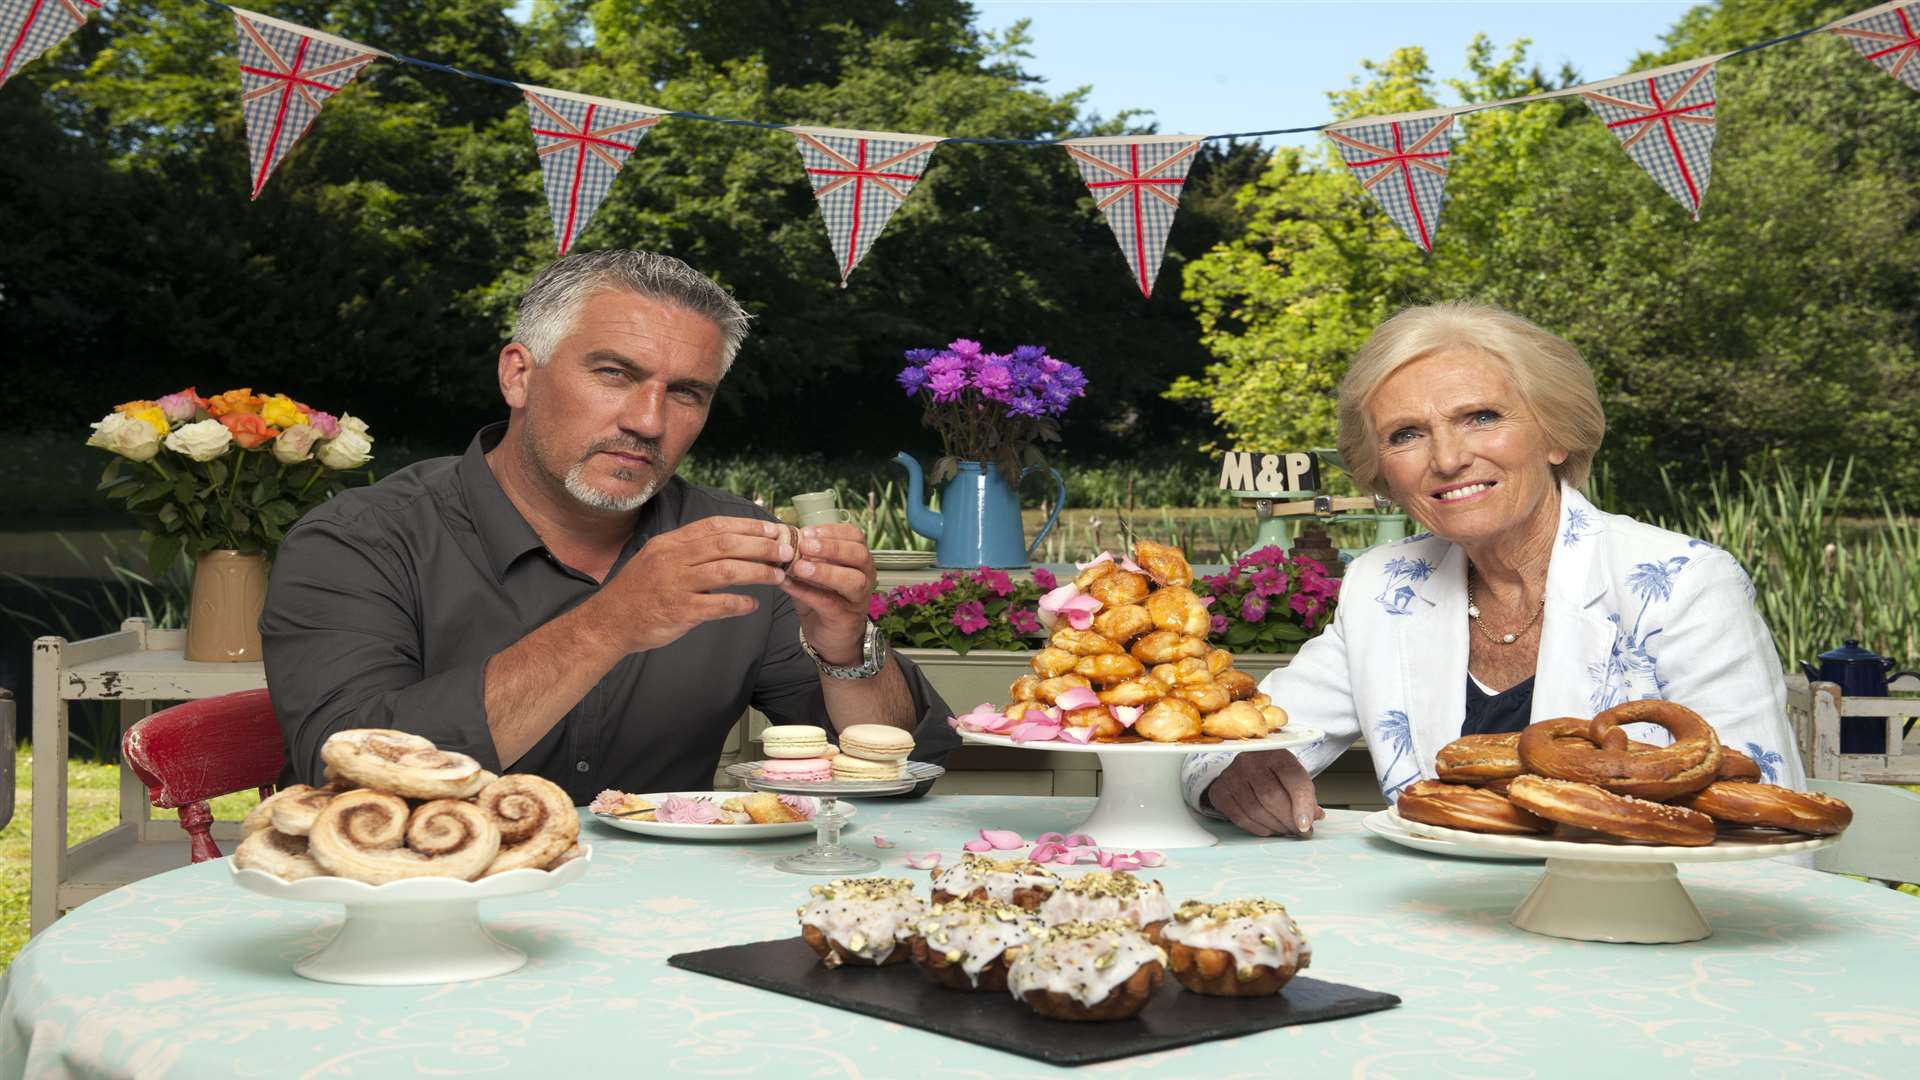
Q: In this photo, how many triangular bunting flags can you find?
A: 8